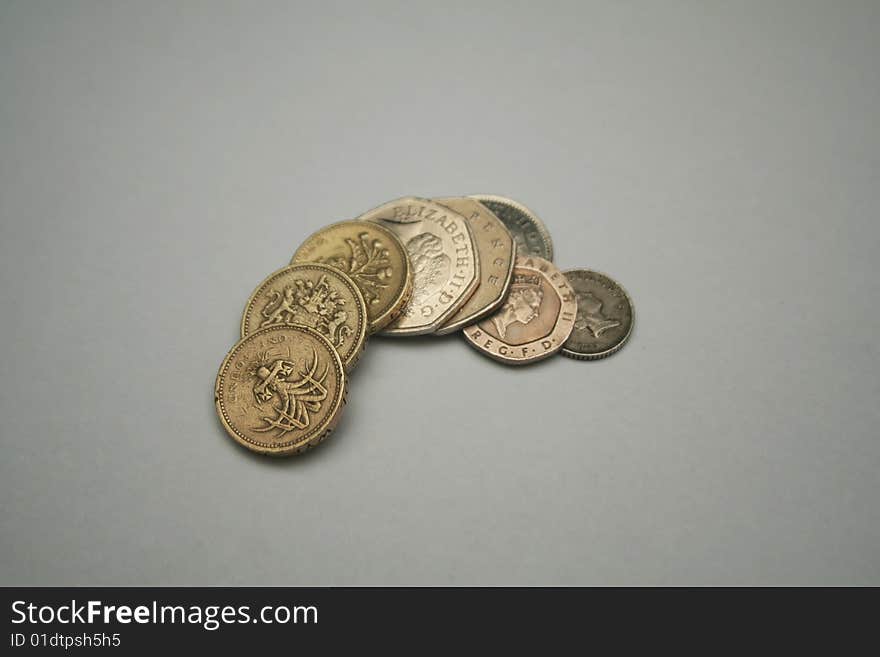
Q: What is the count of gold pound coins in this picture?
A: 3